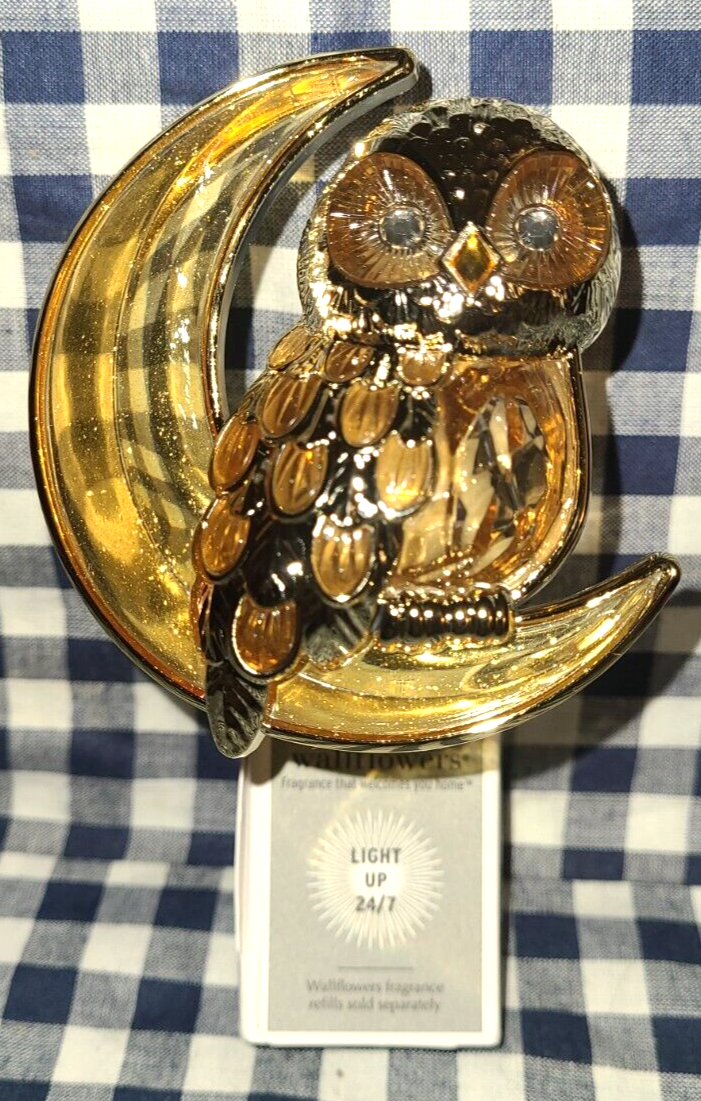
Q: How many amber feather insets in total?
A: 11